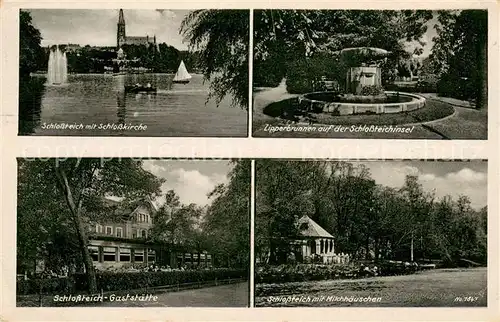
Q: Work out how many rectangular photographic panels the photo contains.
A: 4